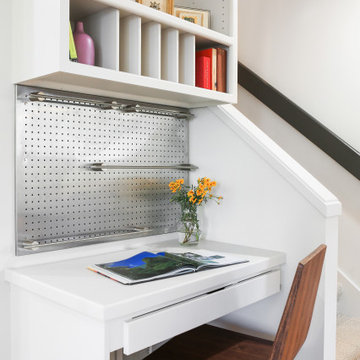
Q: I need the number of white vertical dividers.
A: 5